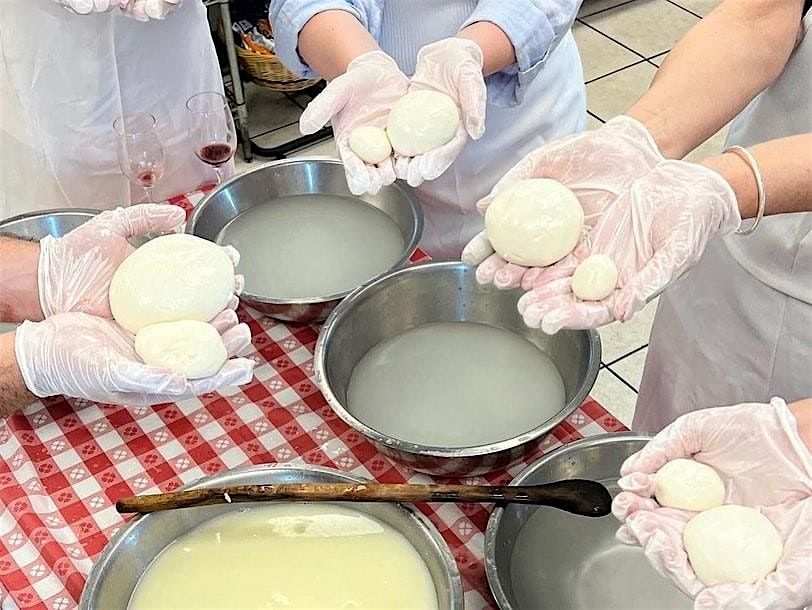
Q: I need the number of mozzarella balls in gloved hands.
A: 8